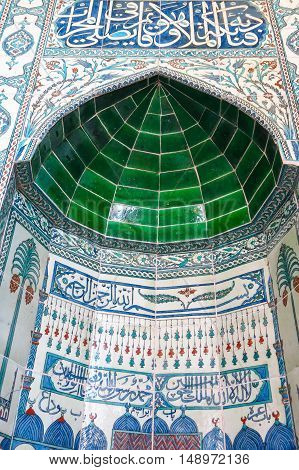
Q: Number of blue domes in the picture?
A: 9